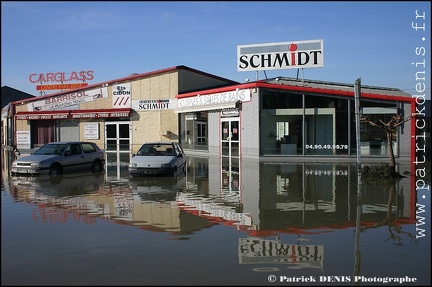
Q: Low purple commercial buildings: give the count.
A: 0